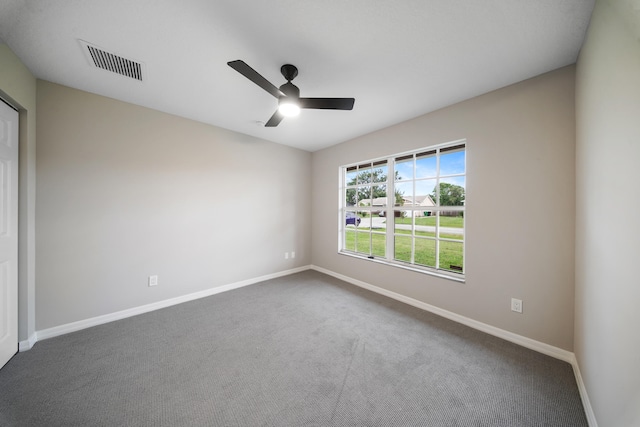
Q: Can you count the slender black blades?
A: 3